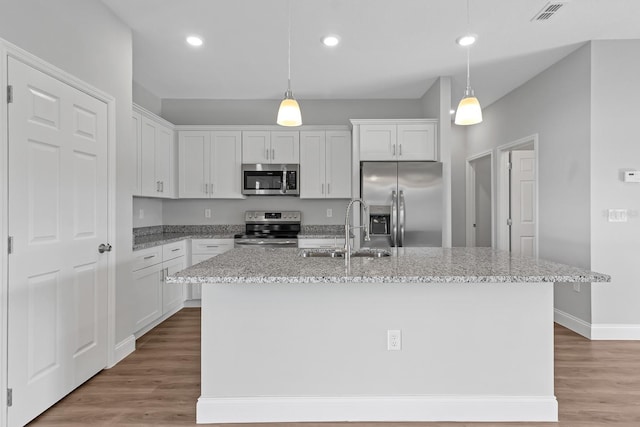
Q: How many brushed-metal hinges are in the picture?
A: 5